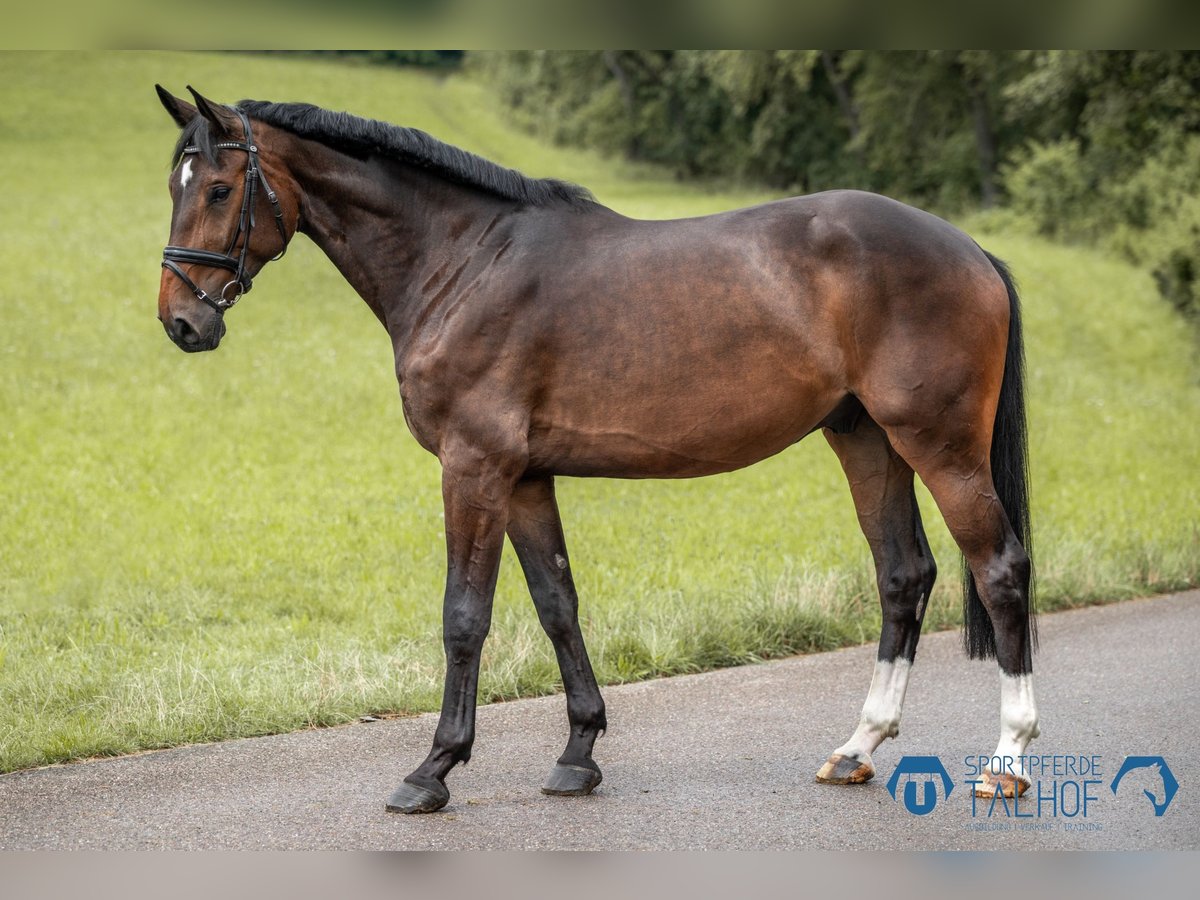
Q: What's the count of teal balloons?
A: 0